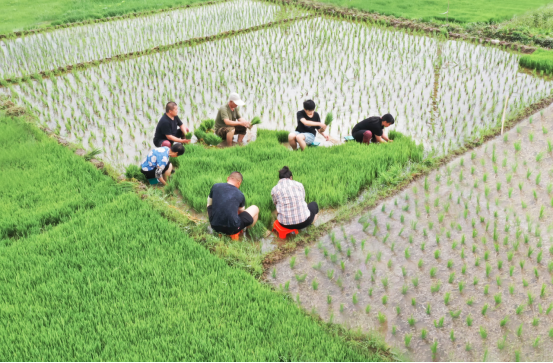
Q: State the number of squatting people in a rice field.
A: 7